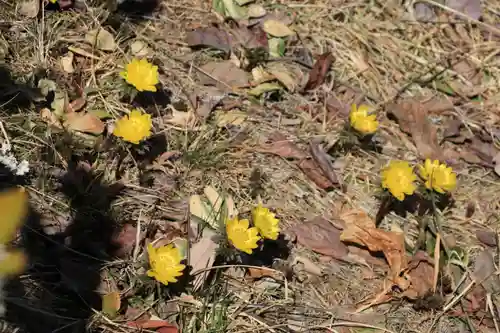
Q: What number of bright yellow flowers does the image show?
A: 8